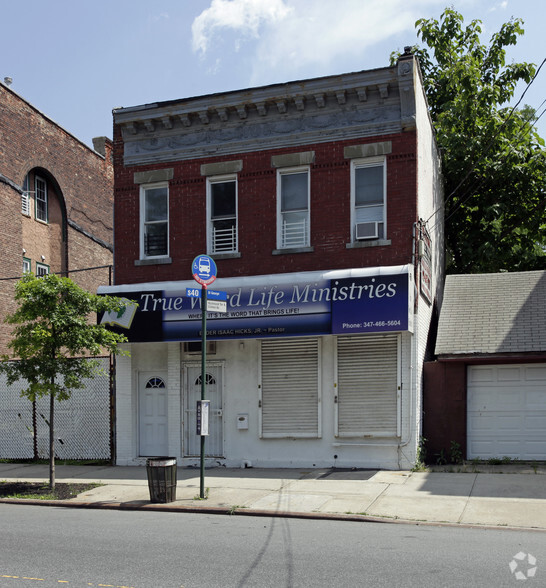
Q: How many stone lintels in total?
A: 4